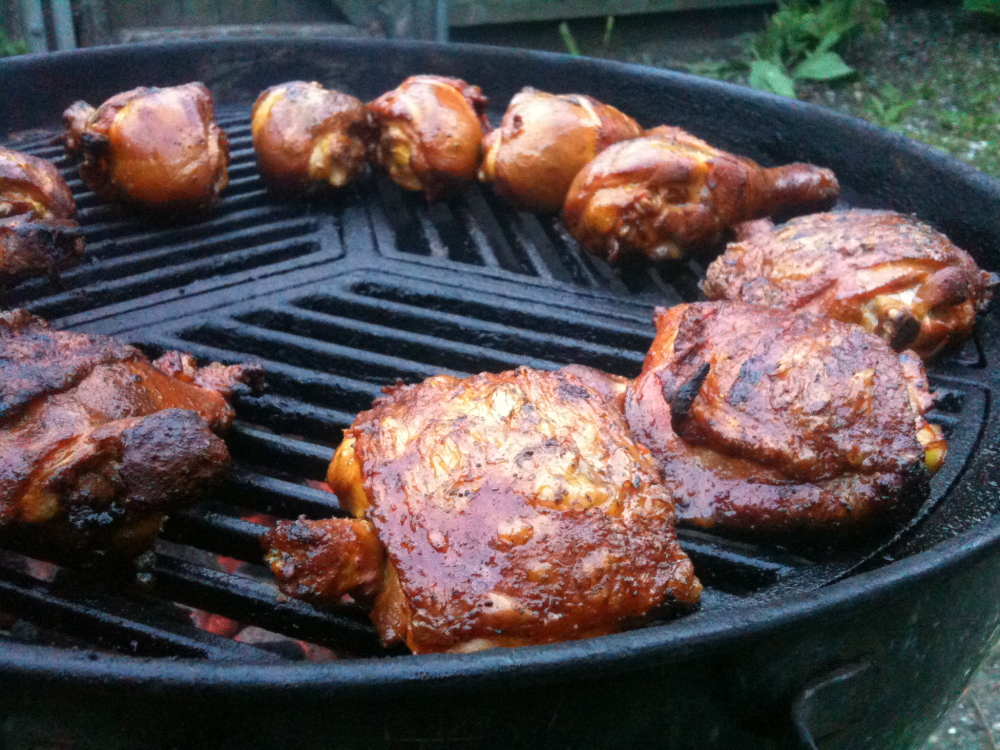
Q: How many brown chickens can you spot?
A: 10